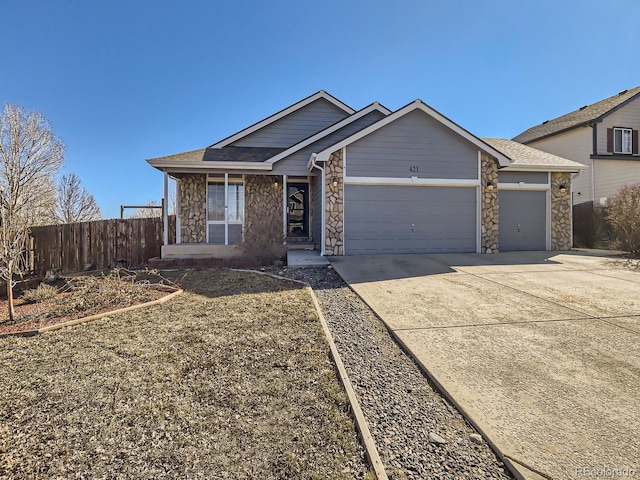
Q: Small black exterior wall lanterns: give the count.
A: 4